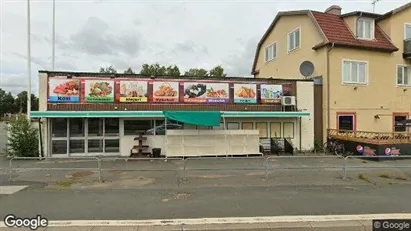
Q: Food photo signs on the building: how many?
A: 8